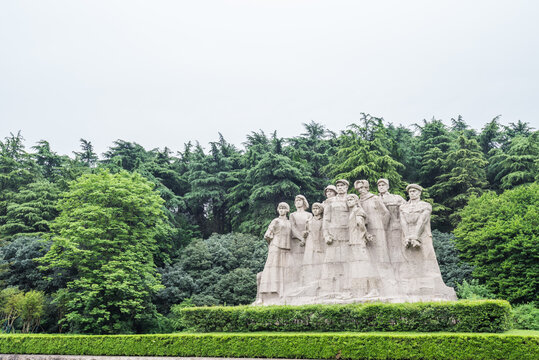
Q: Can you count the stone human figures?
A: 9